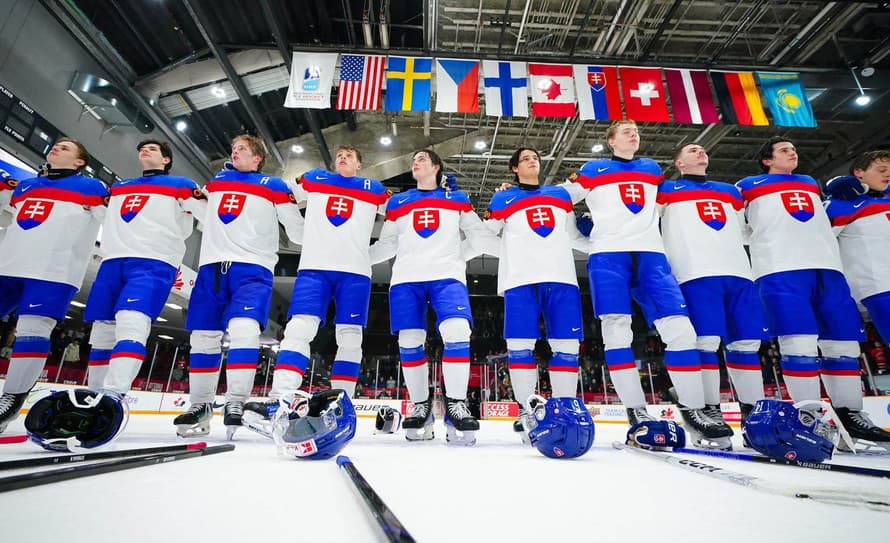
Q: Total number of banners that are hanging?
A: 11